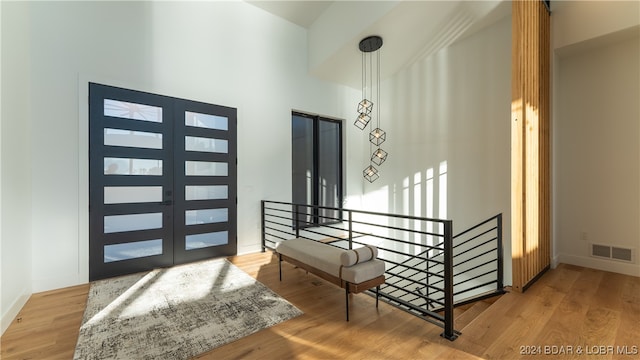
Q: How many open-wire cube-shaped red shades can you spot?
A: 0